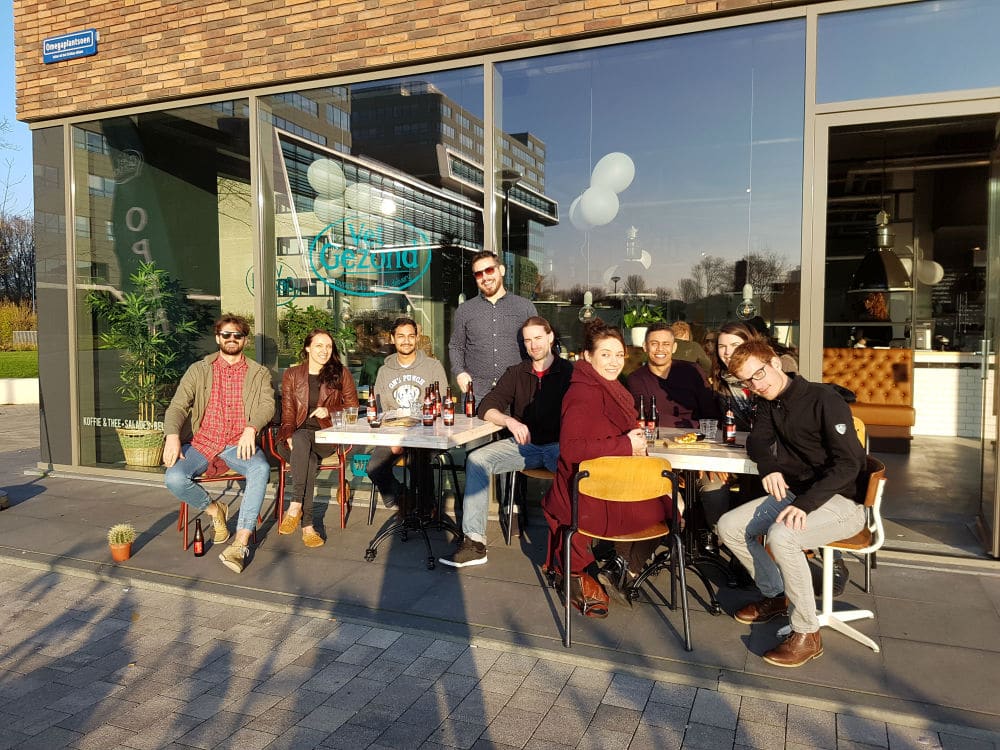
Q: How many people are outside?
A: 9